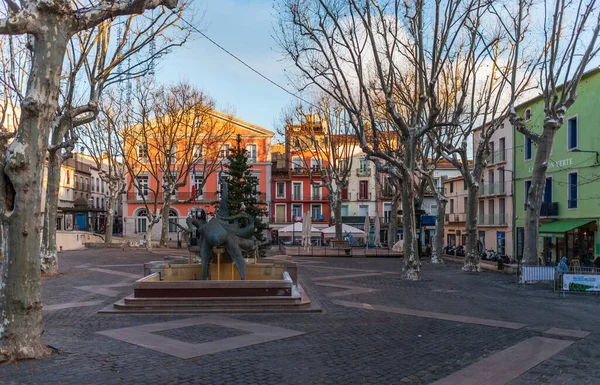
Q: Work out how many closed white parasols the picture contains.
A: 4